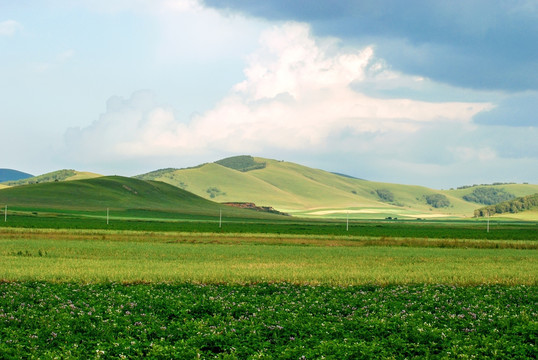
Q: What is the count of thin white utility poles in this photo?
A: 5